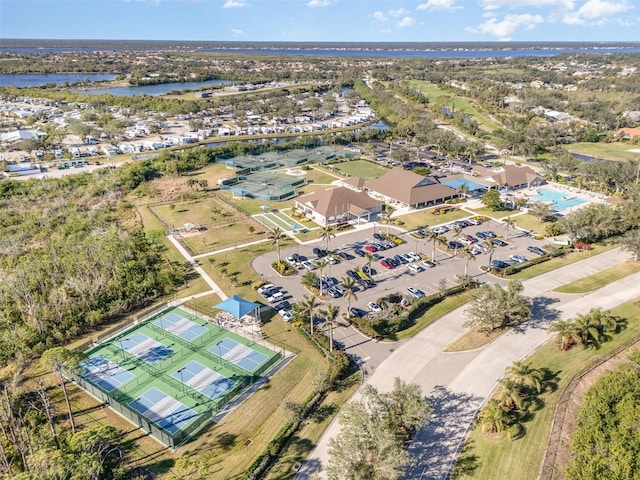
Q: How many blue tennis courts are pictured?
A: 6